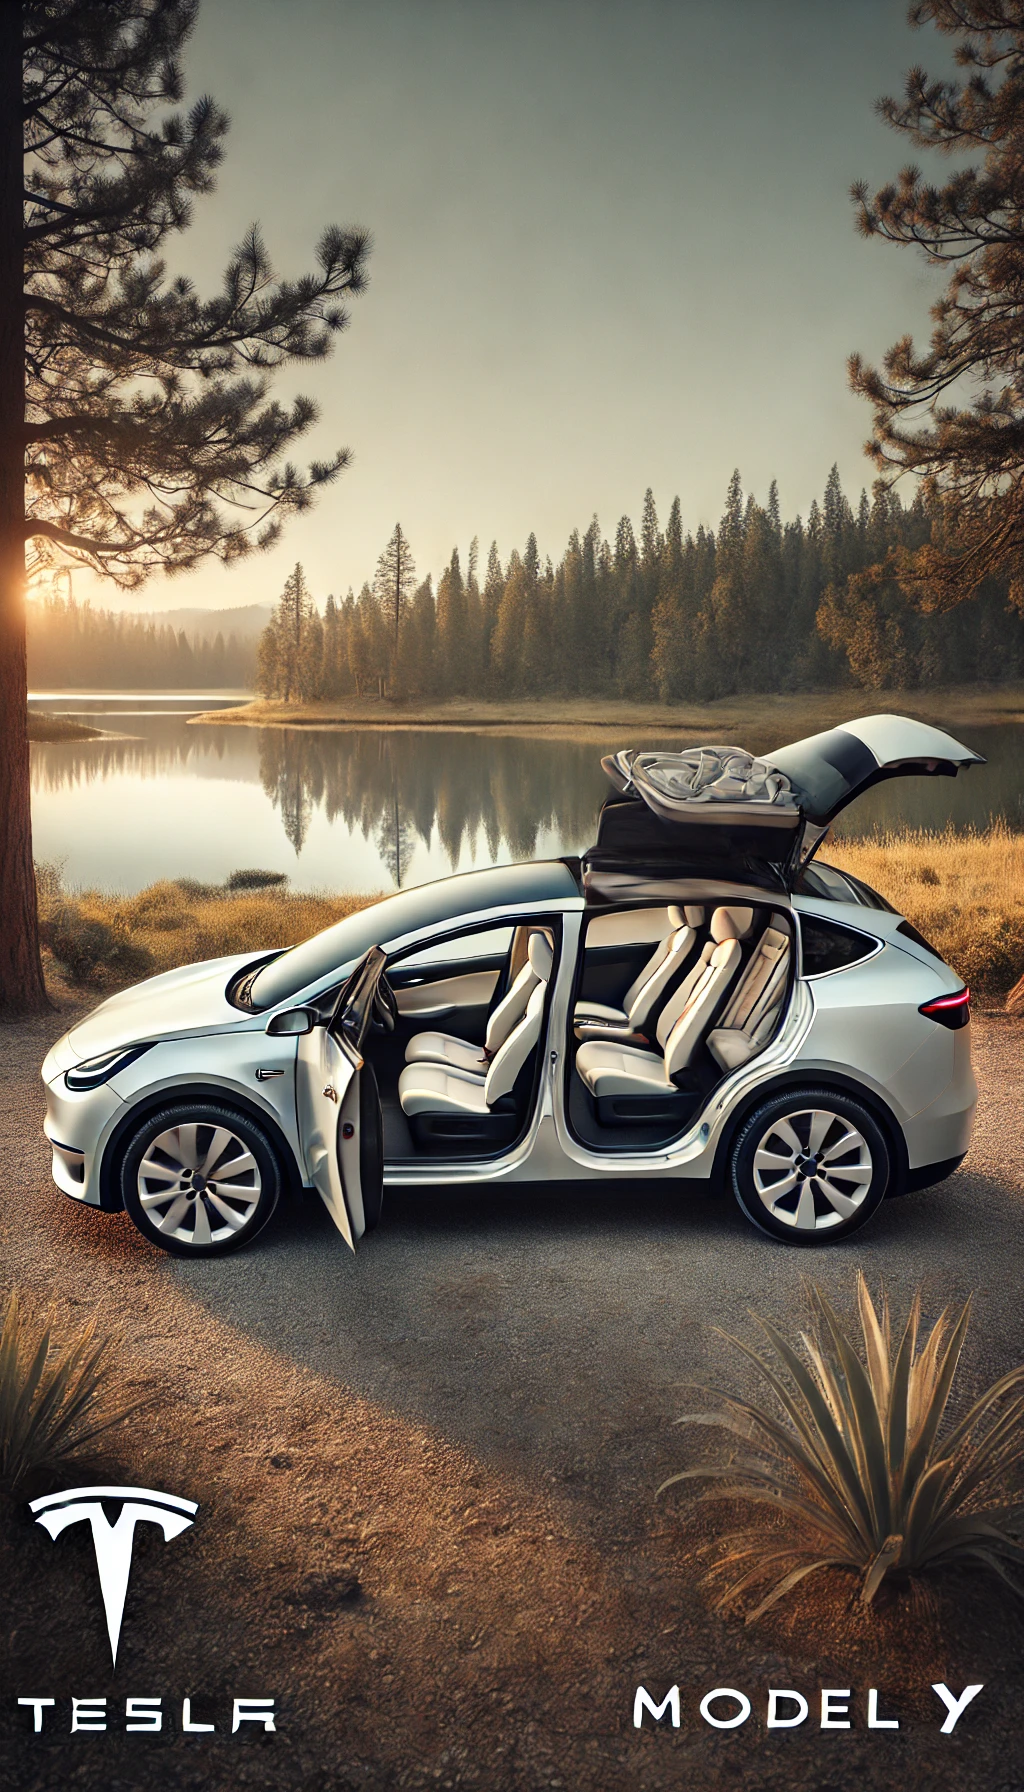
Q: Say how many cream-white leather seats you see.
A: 5